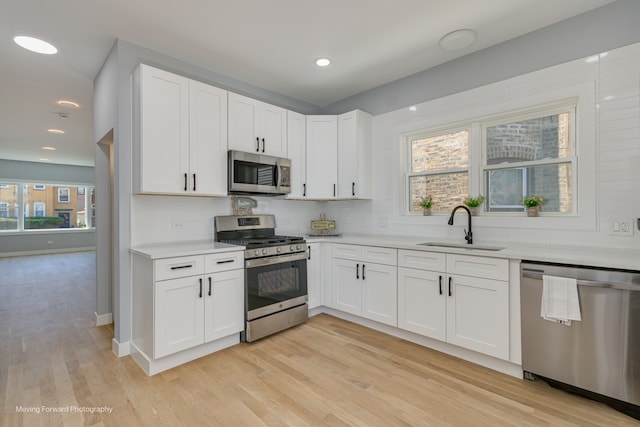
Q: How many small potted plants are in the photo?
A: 3